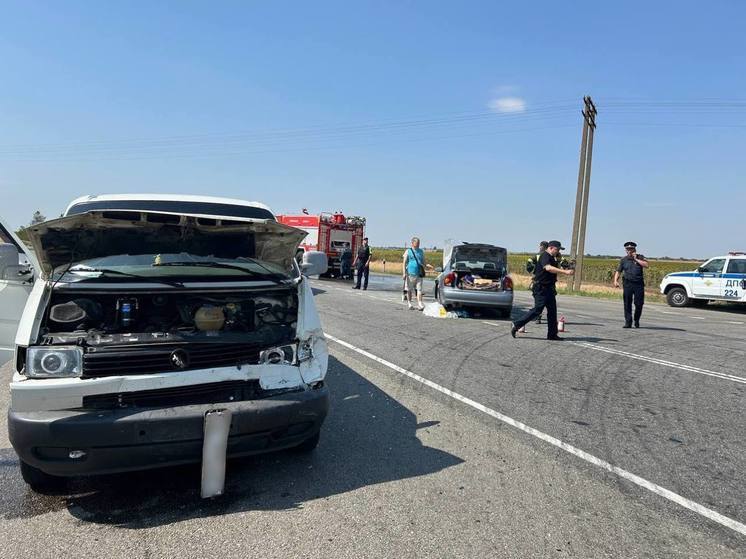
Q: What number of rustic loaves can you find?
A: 0